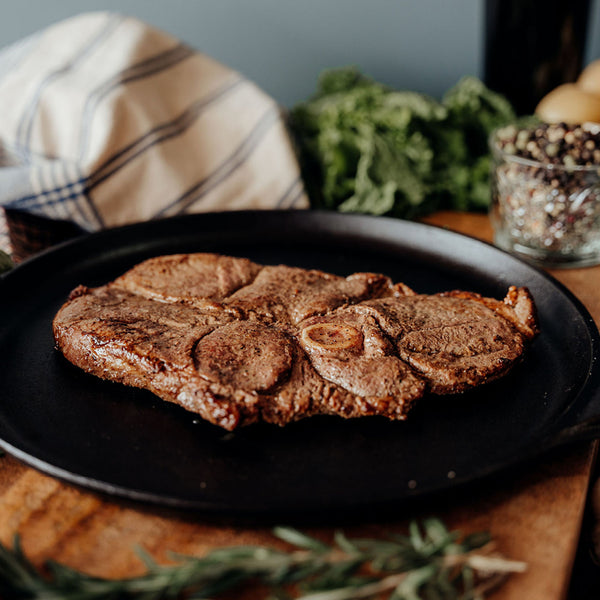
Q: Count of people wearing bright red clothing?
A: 0